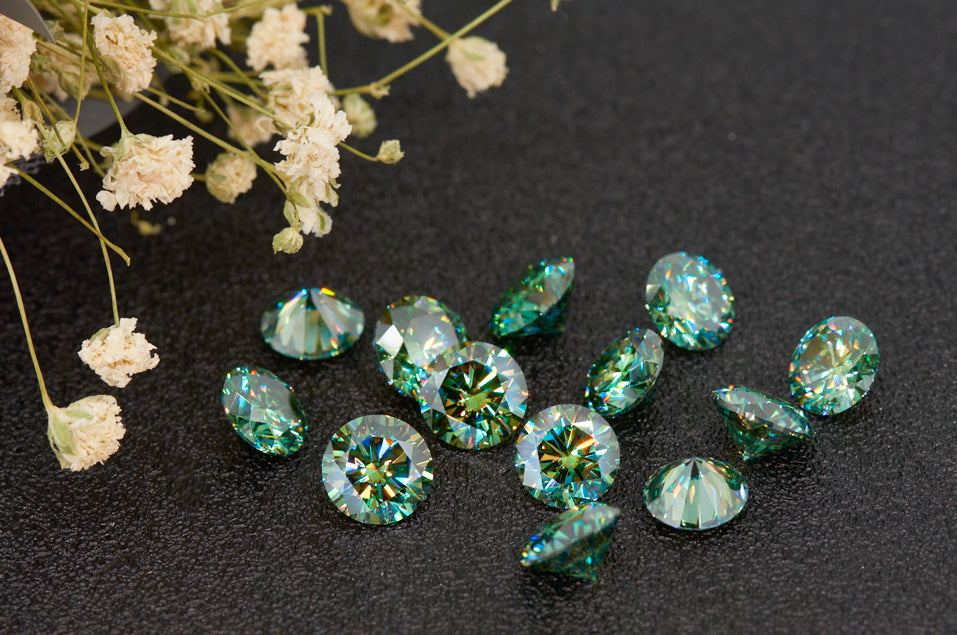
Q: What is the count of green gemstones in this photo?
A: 13